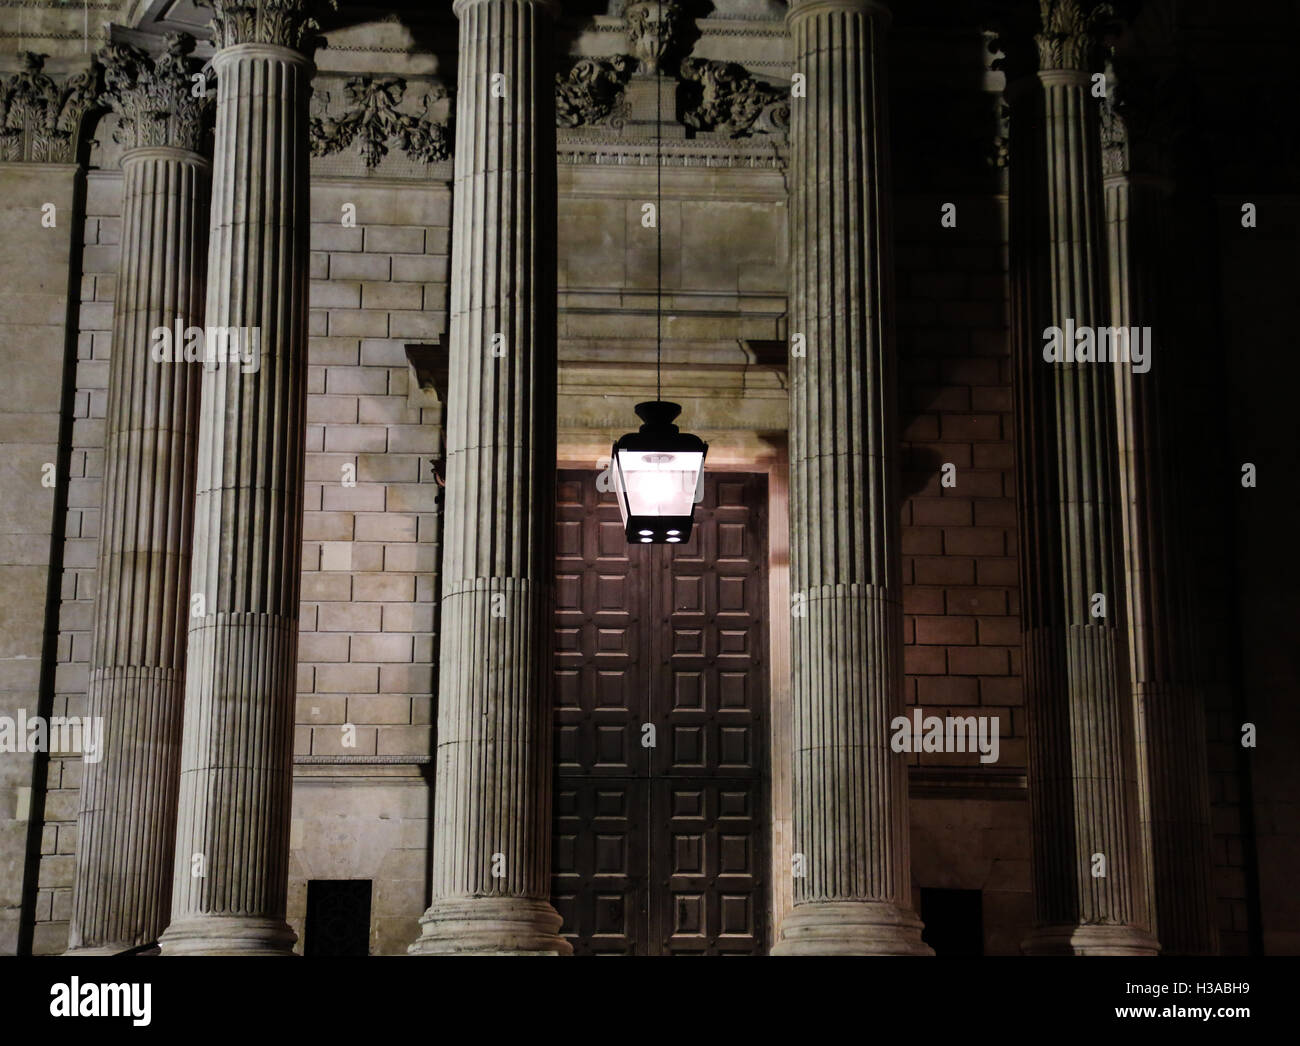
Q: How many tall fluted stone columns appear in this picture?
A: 6